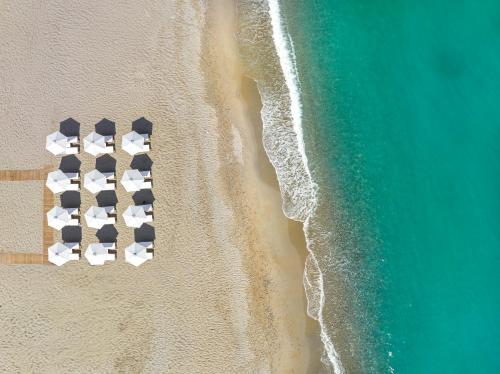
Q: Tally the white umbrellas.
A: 12